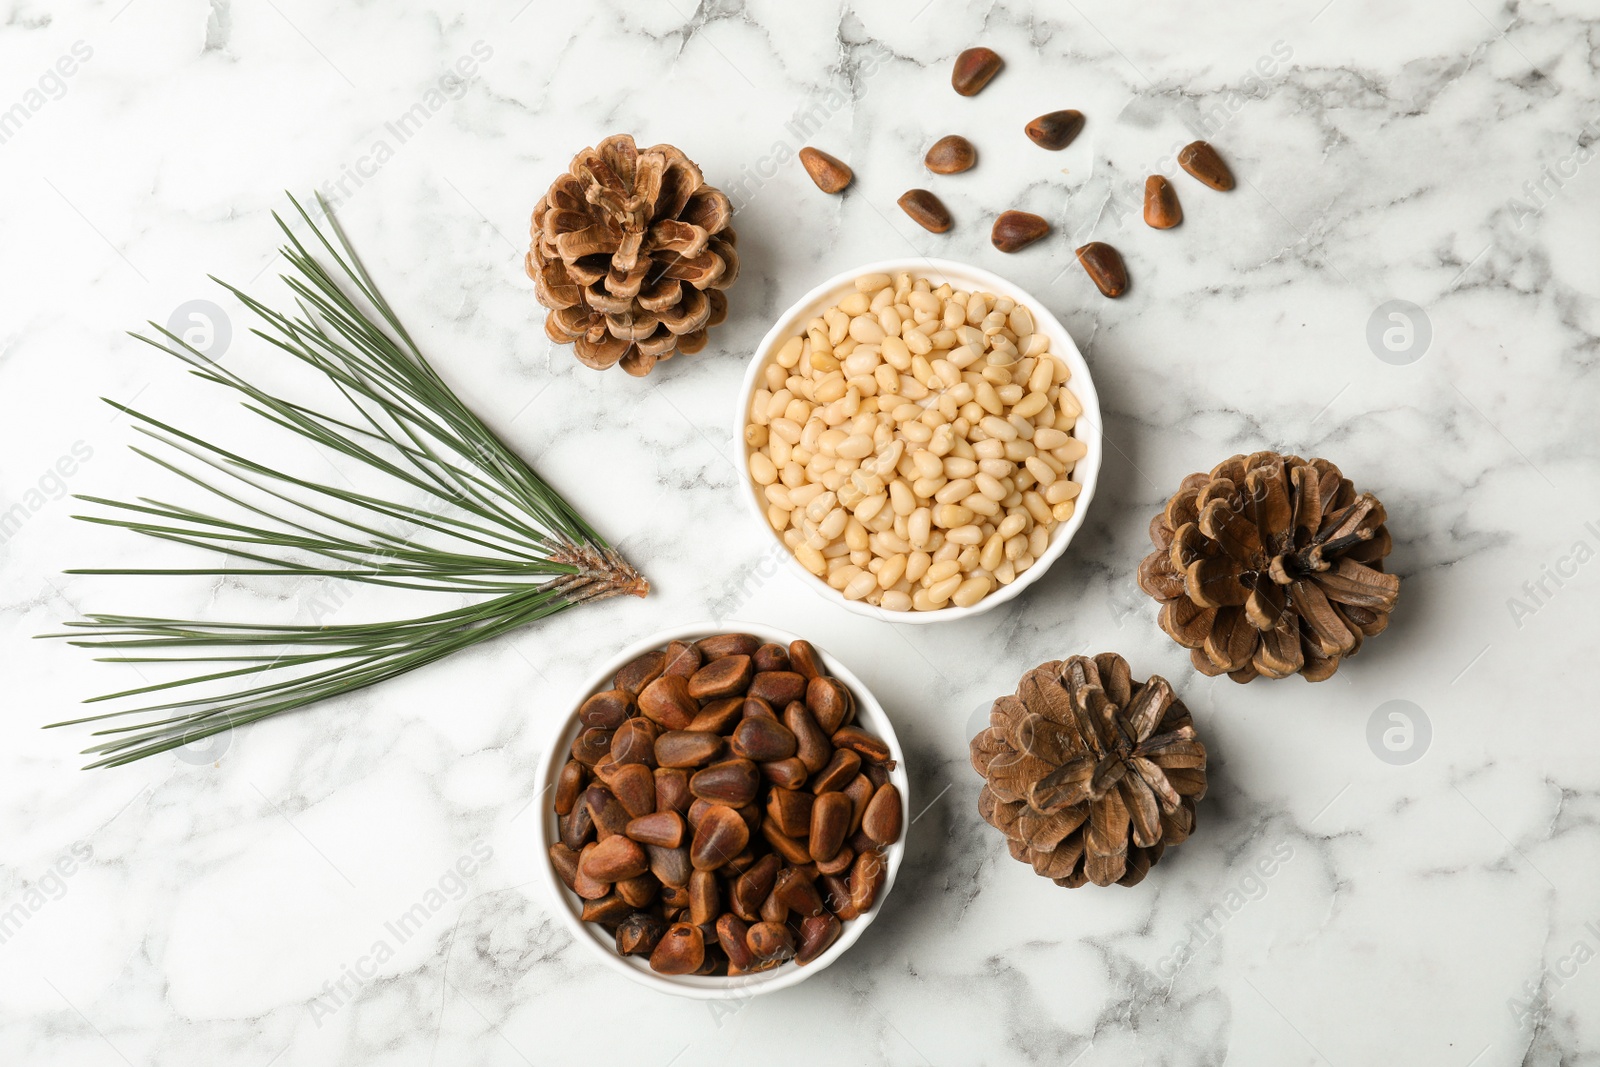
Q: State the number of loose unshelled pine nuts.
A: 9